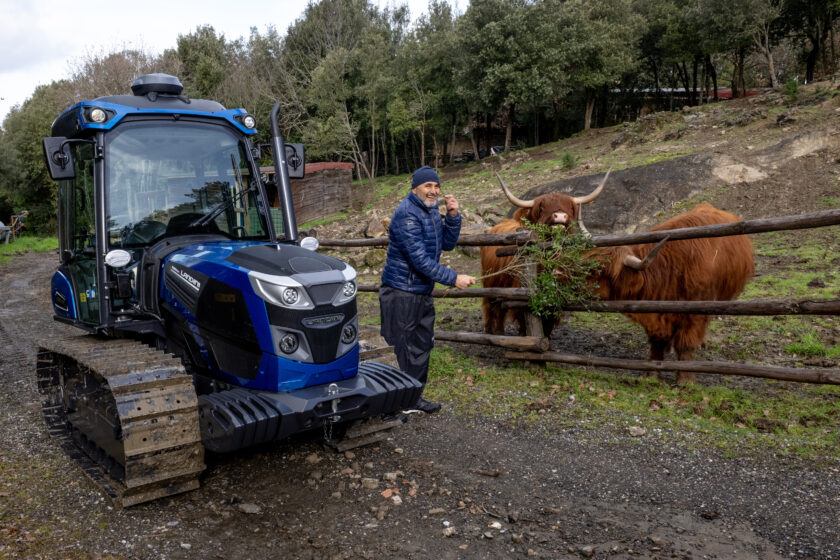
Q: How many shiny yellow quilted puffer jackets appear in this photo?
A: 0